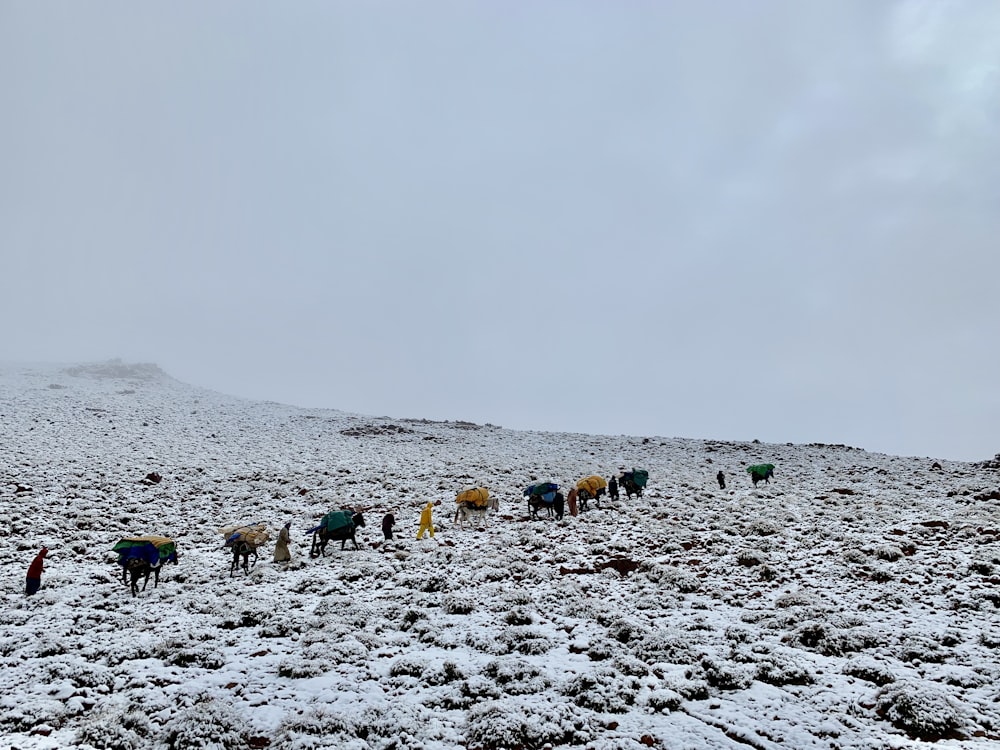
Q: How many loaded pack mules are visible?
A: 8